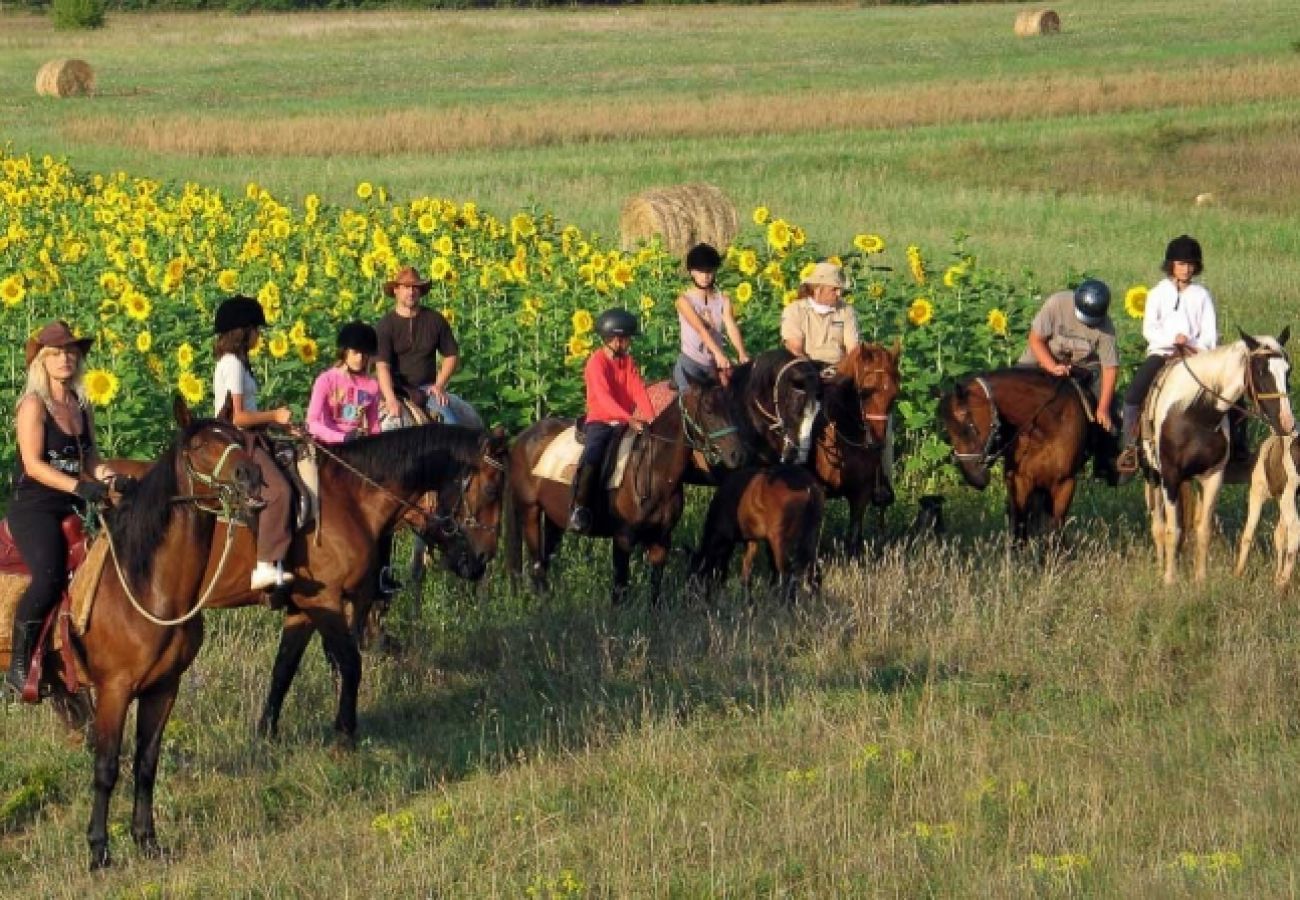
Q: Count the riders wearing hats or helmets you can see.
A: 9